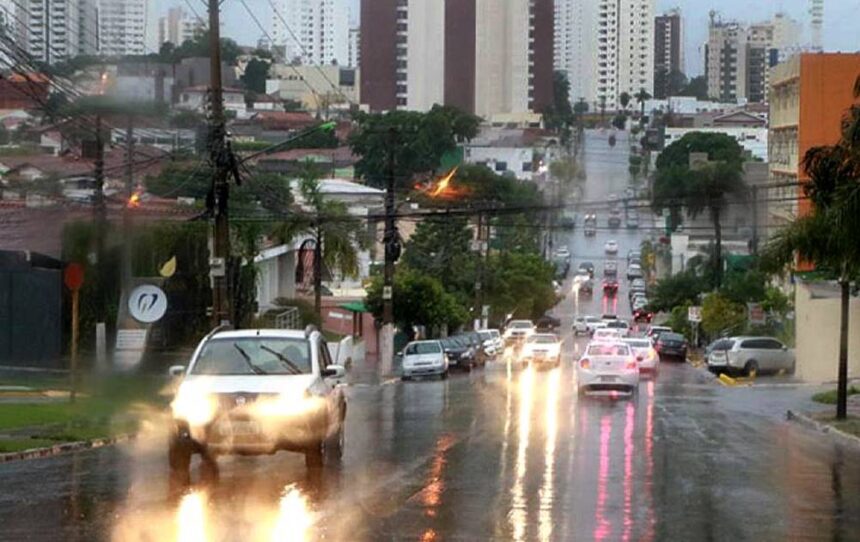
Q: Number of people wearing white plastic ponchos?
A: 0